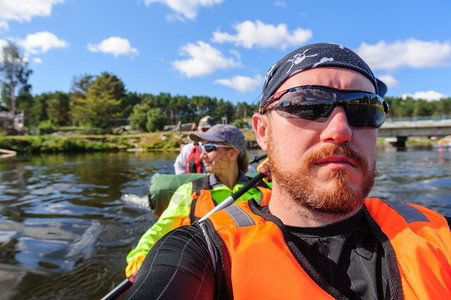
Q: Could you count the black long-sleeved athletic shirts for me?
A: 1